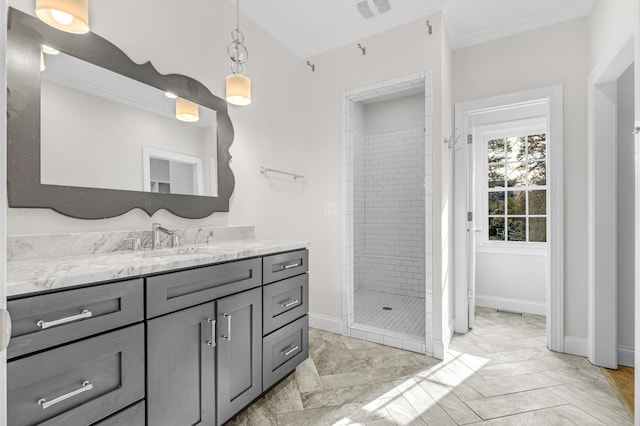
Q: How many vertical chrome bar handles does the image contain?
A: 2